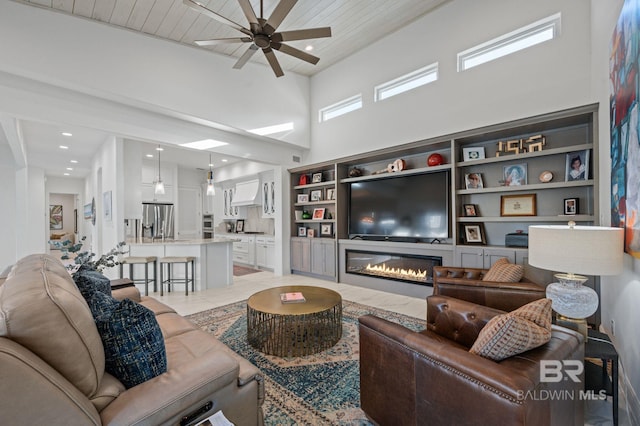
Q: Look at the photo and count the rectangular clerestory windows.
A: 3